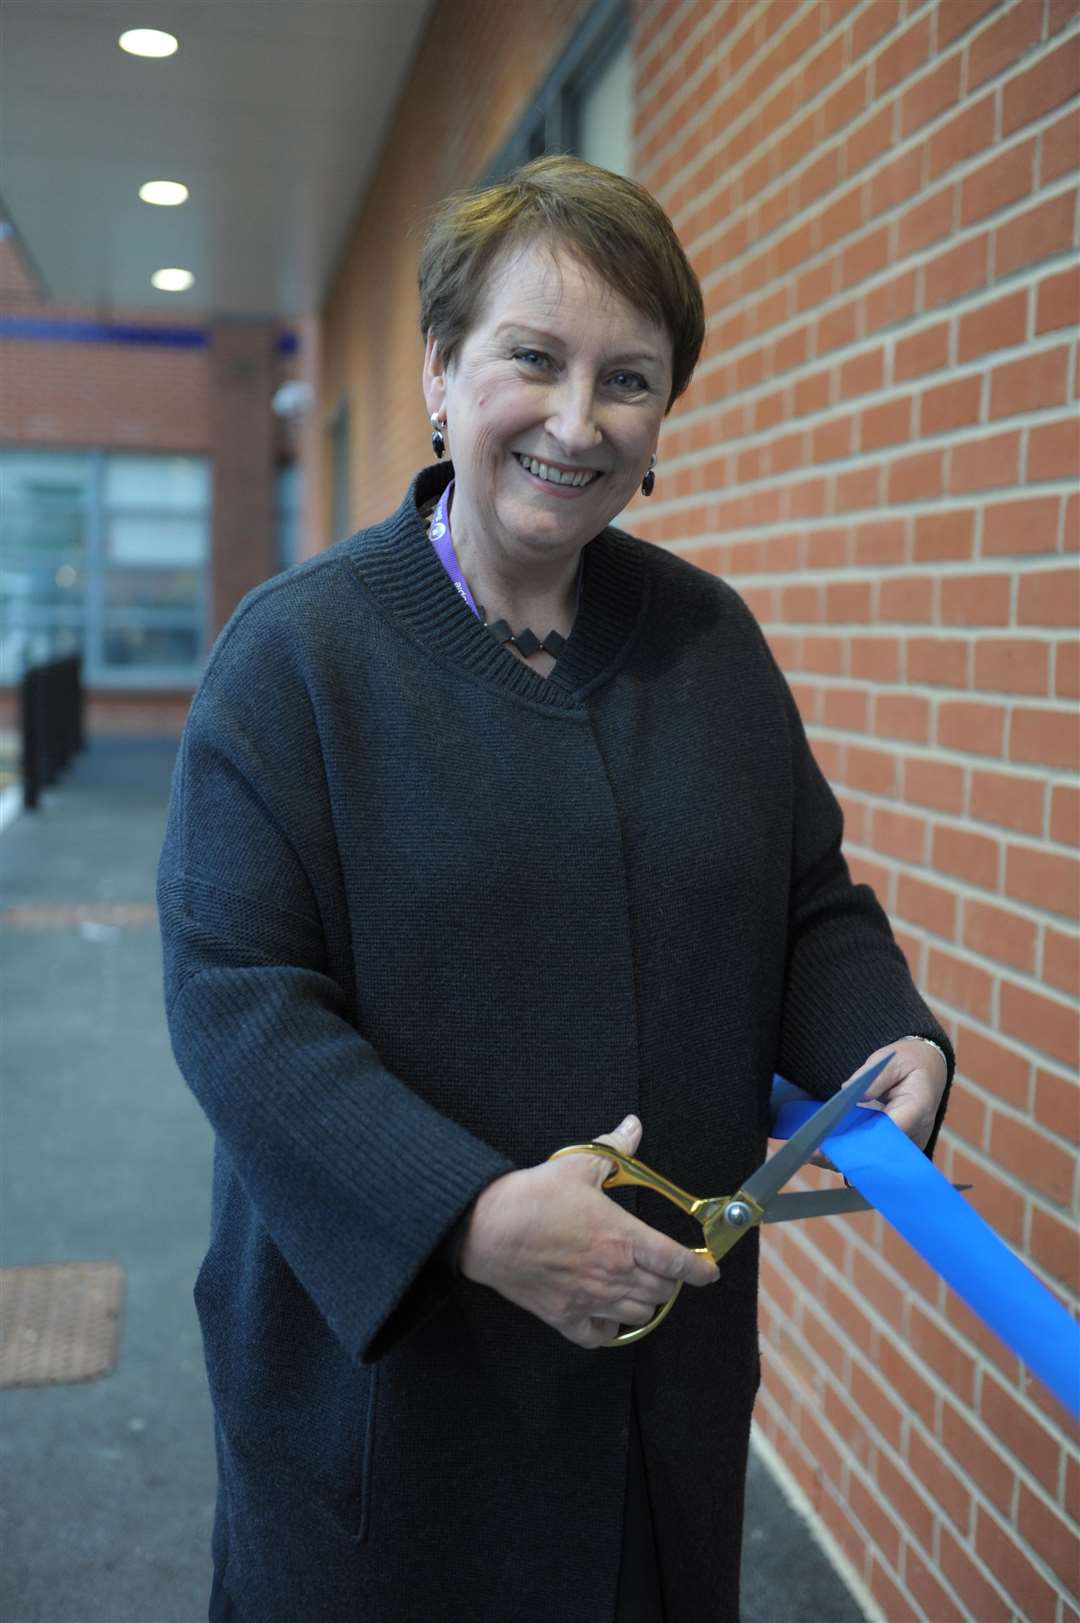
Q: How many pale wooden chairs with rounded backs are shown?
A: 0